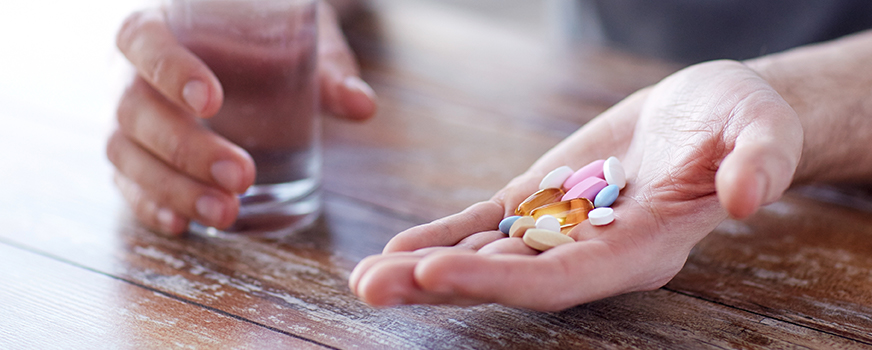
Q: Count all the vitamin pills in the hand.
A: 12